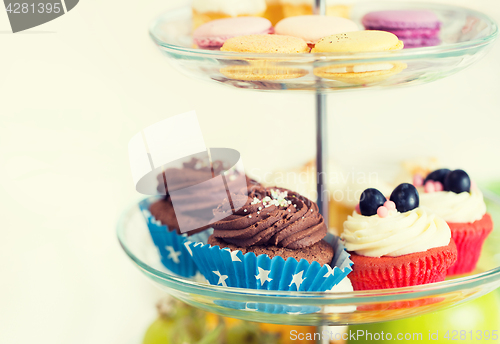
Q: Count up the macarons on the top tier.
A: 5